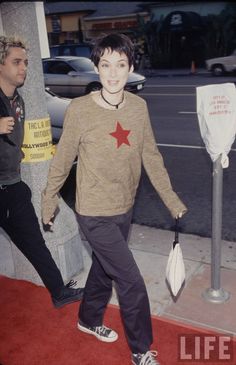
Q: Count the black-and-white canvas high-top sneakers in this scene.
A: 2